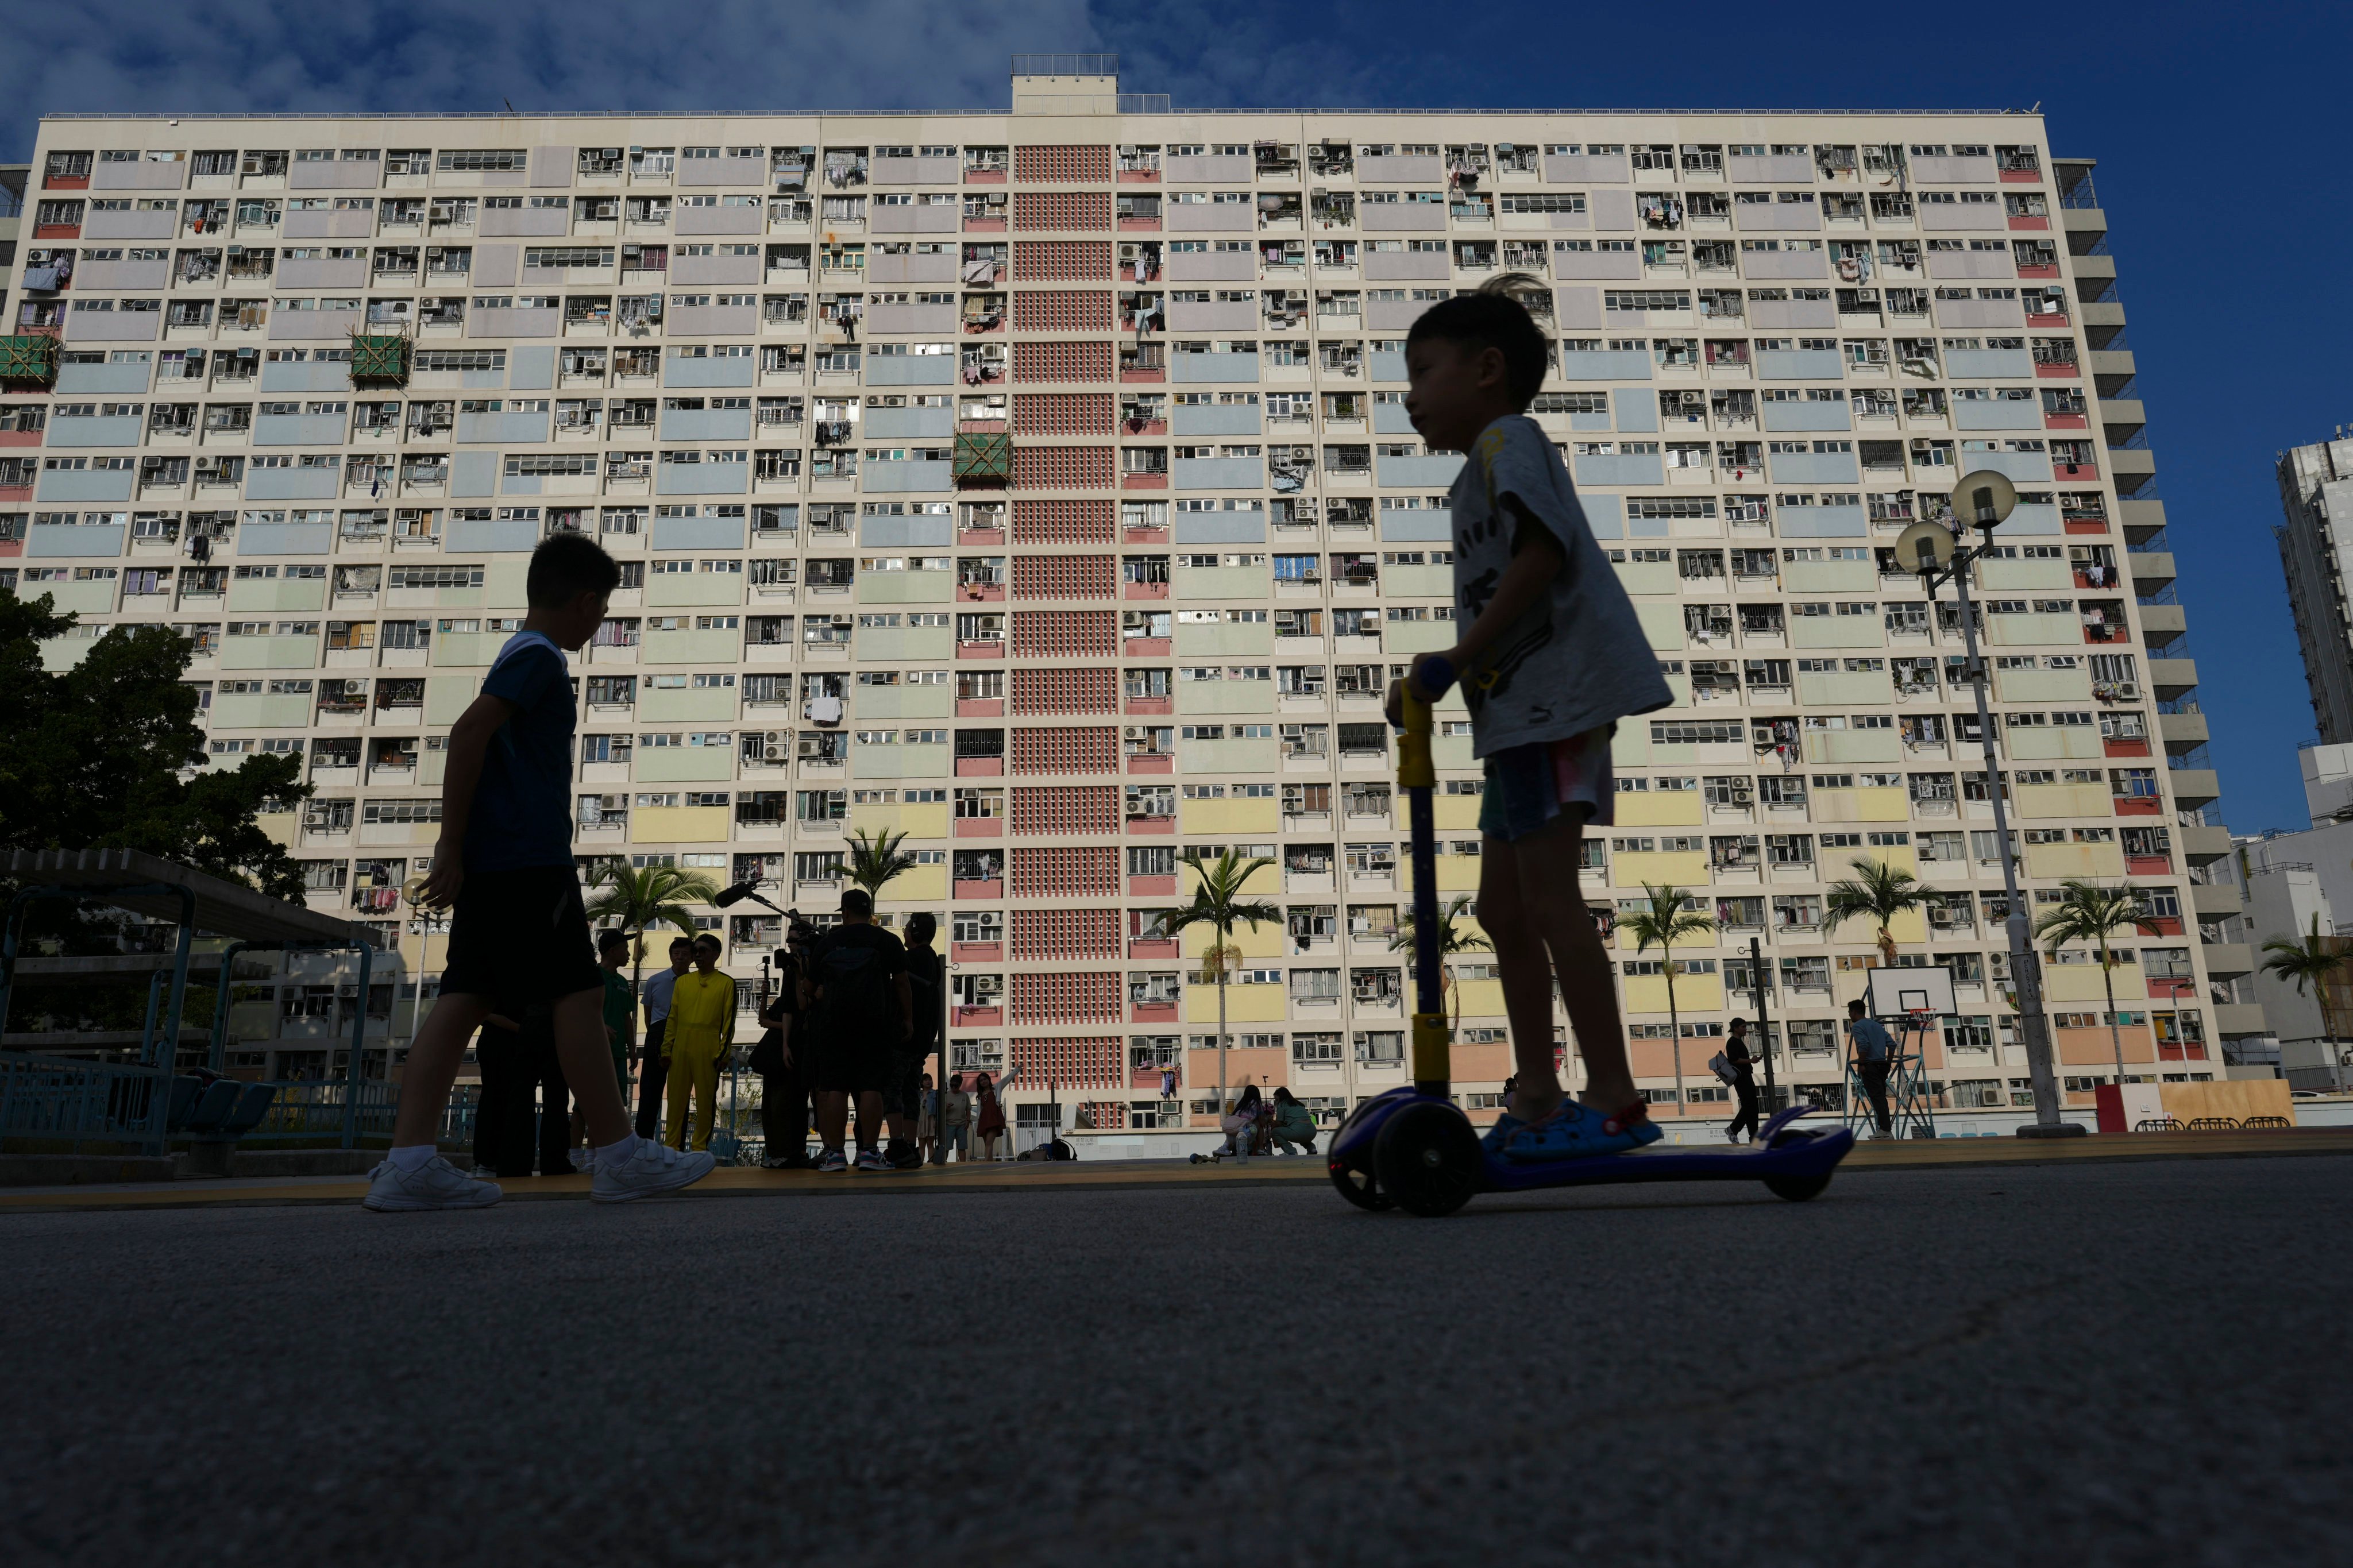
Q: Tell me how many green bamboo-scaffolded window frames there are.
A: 3